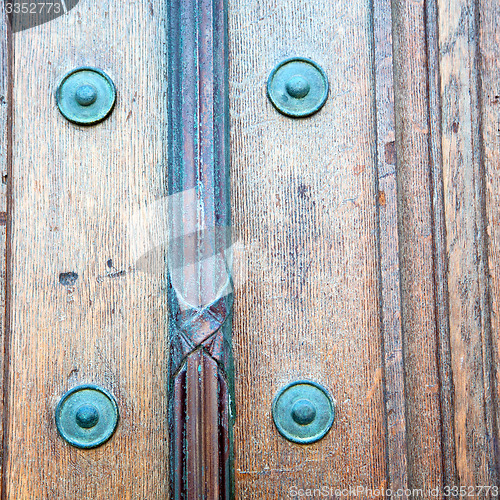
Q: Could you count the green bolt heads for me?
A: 4